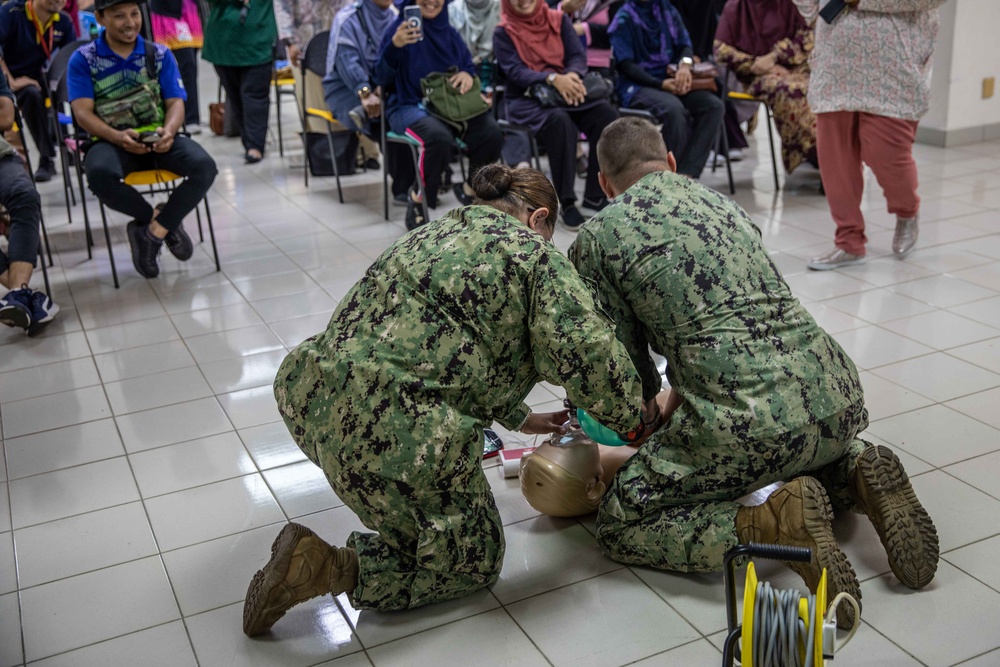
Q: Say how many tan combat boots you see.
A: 3